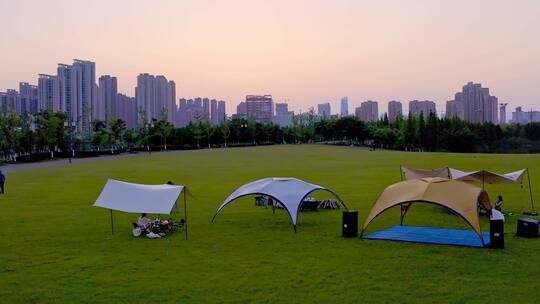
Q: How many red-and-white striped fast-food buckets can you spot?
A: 0